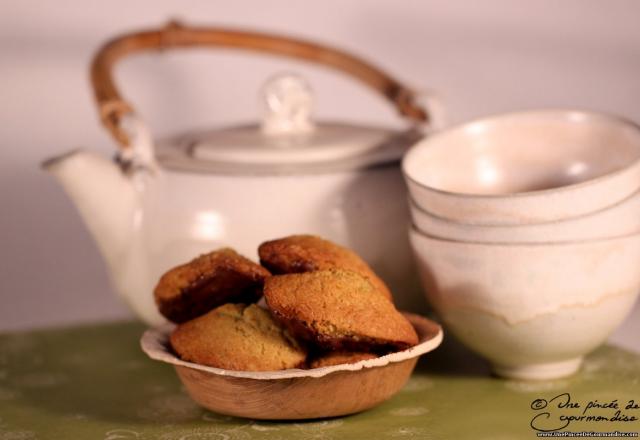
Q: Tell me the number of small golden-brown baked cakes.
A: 5